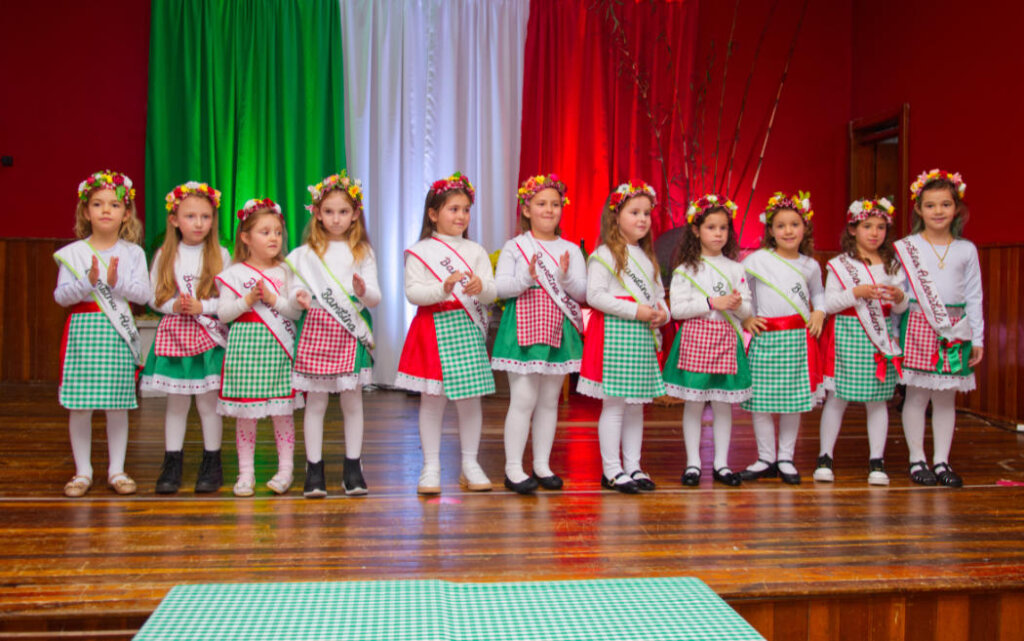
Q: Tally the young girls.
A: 11